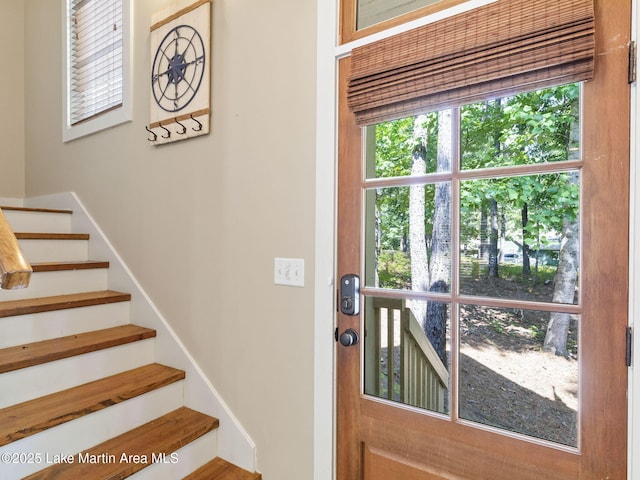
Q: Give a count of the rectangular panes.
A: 6